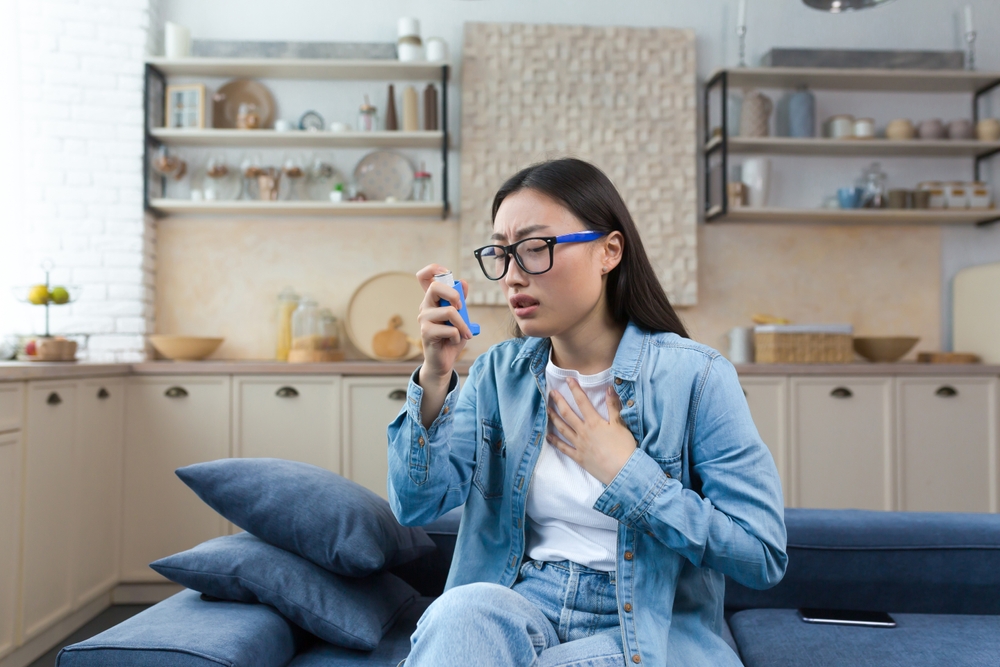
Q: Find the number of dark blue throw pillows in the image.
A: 2